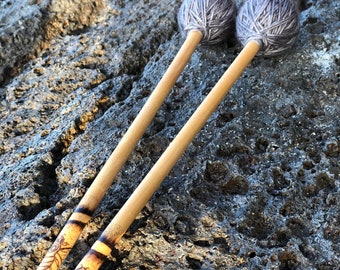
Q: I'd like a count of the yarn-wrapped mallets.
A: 2